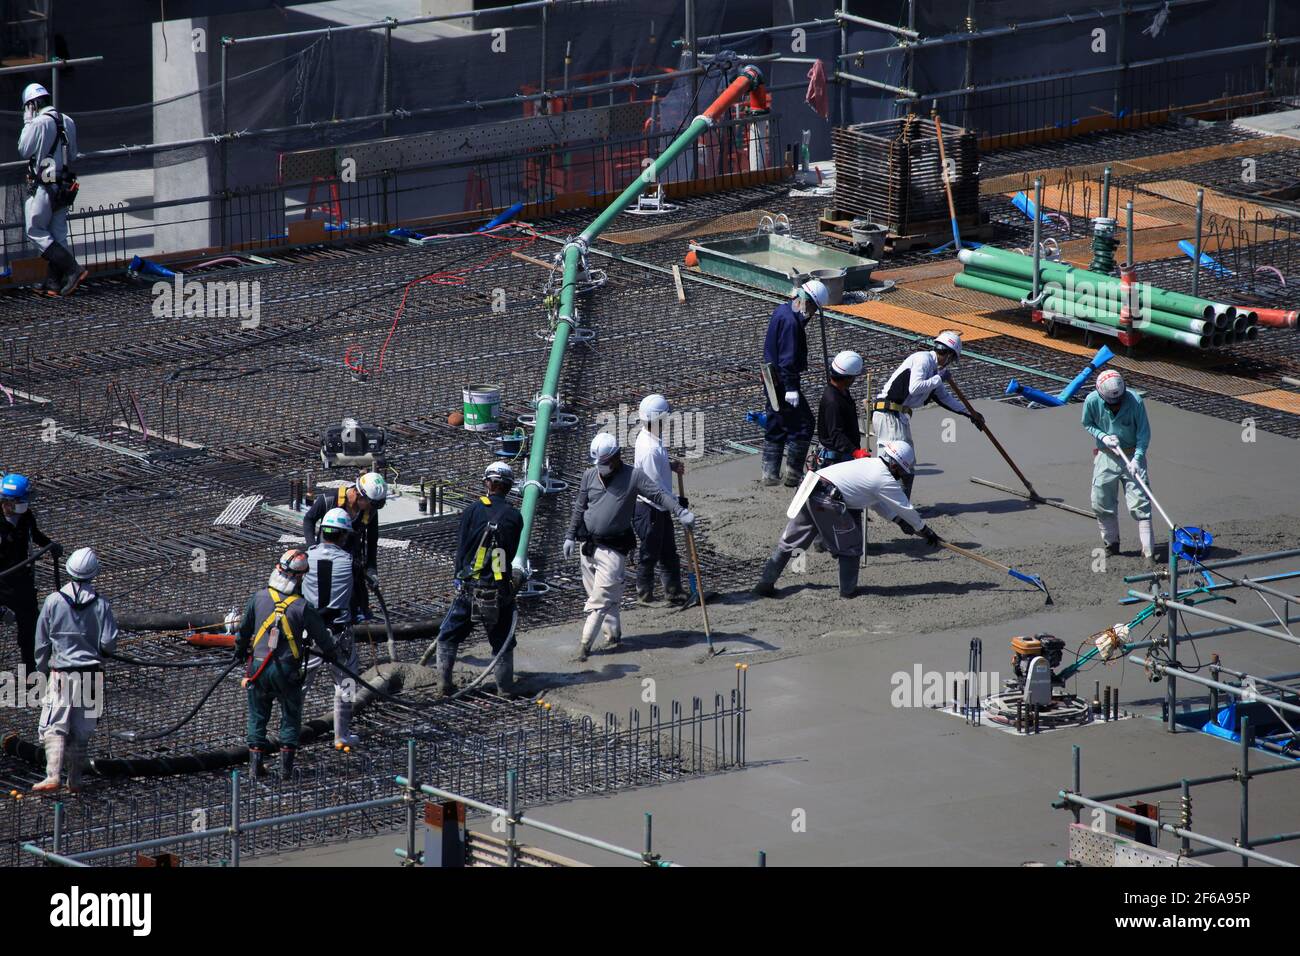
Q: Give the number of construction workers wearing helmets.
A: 14